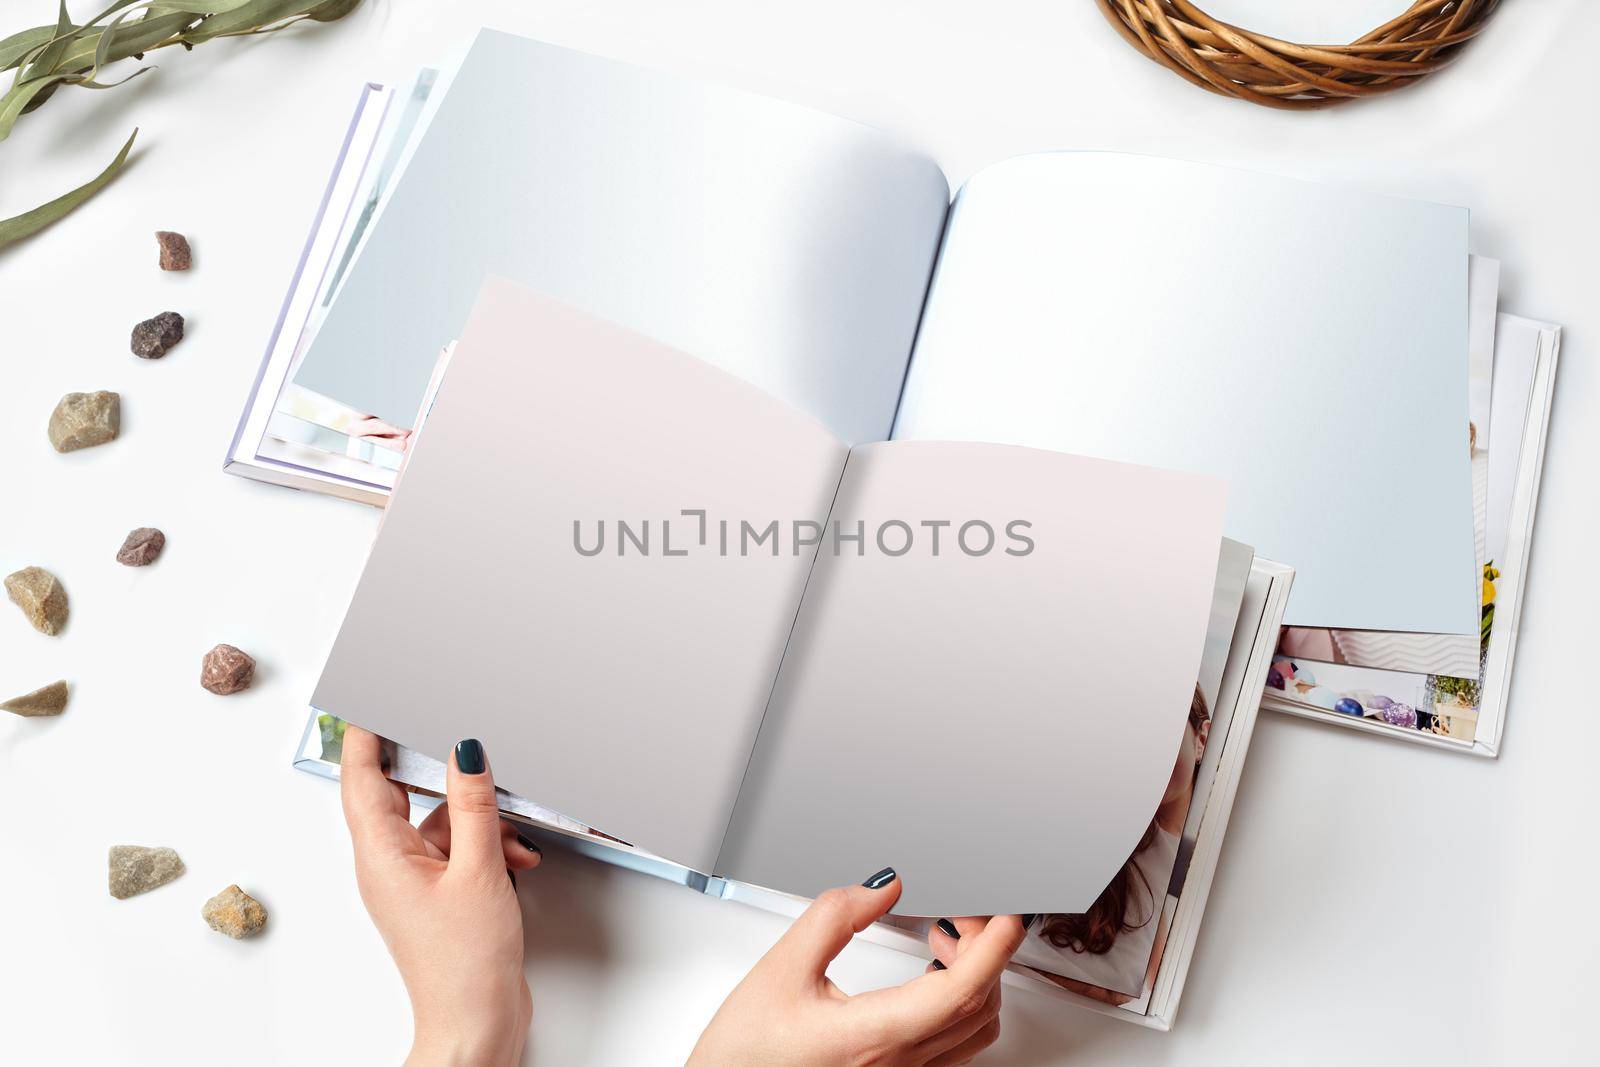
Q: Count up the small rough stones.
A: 9